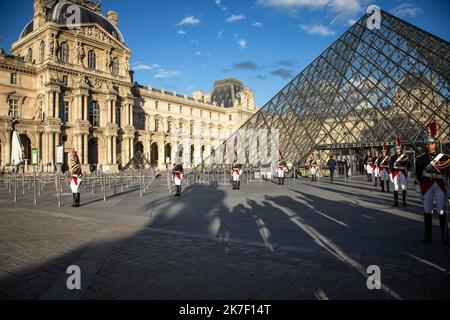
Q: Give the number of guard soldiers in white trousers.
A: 10